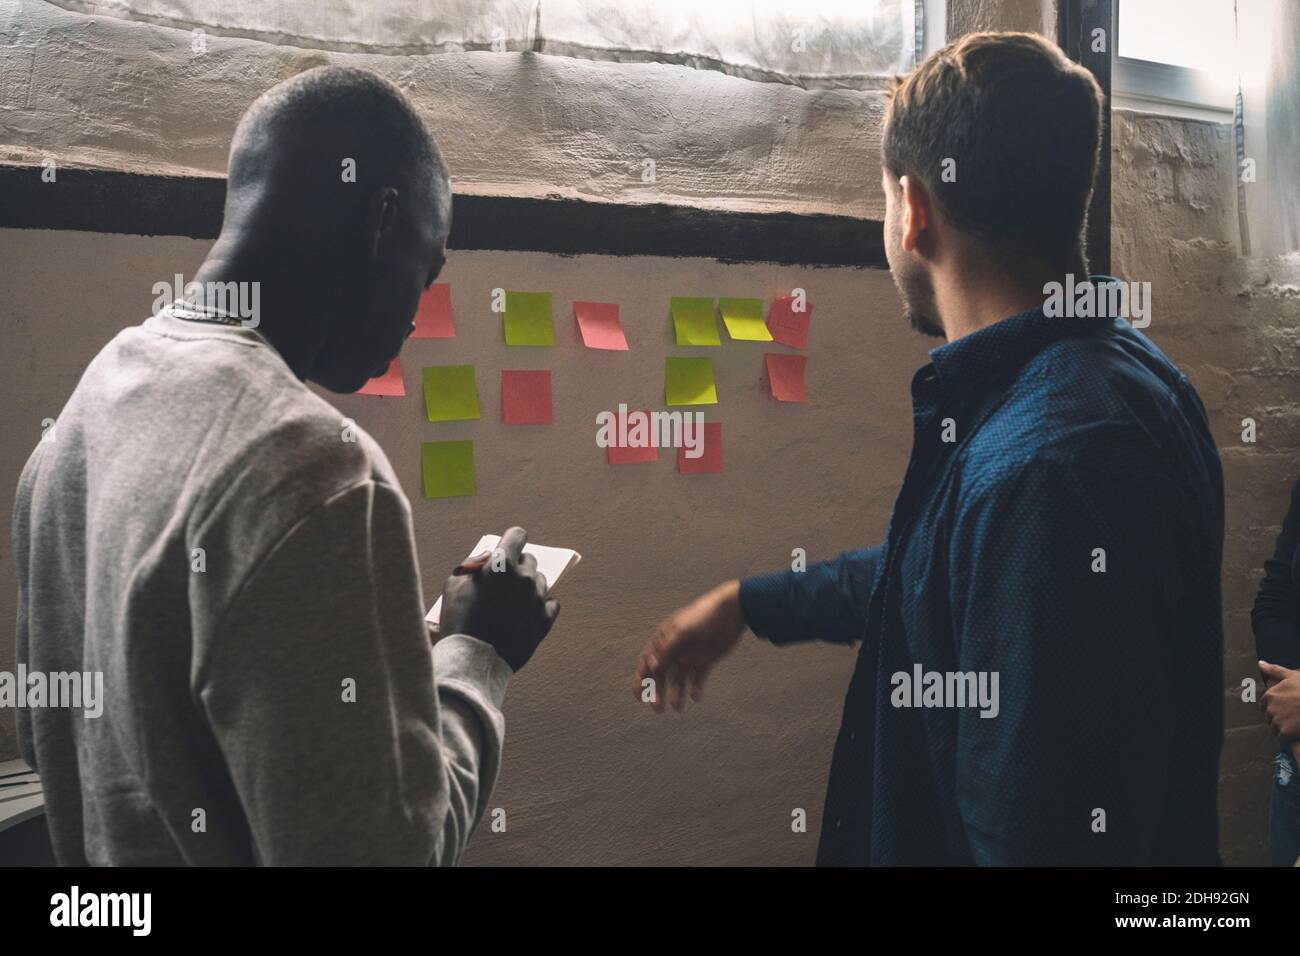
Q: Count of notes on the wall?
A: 14